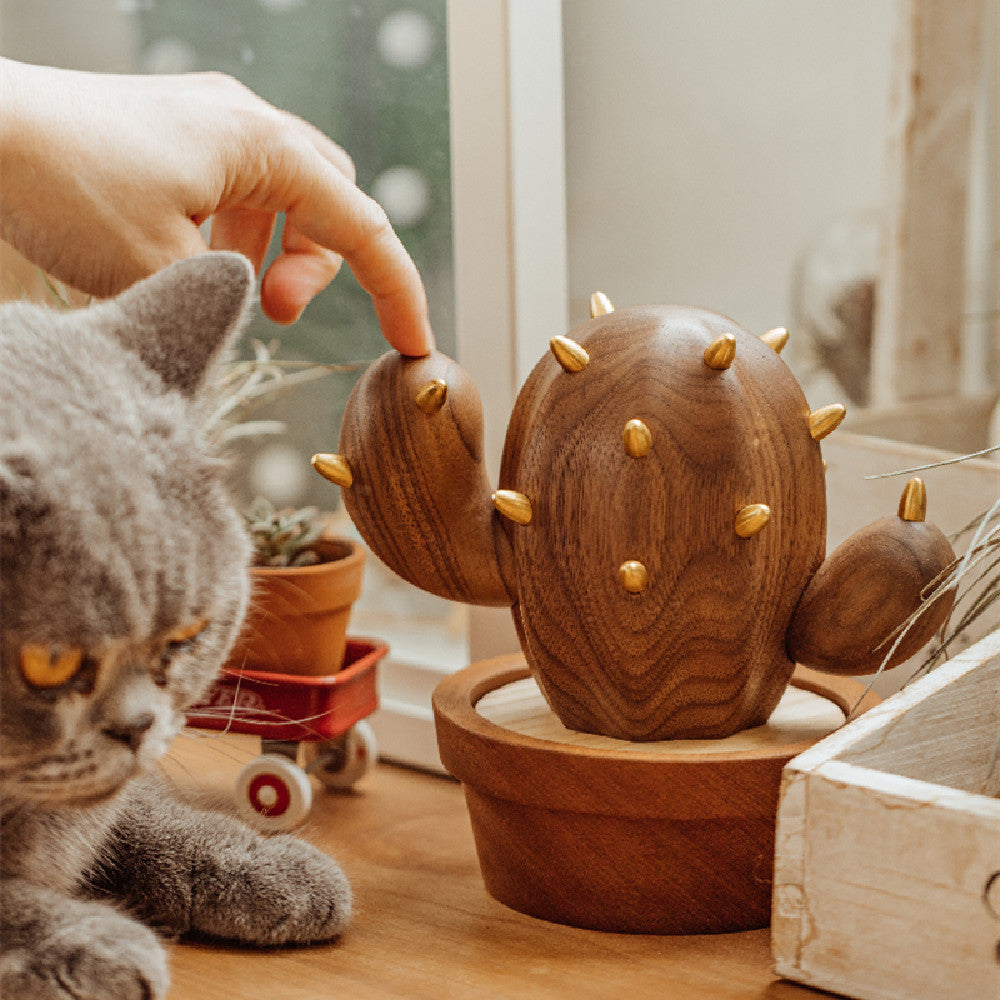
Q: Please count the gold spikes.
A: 12